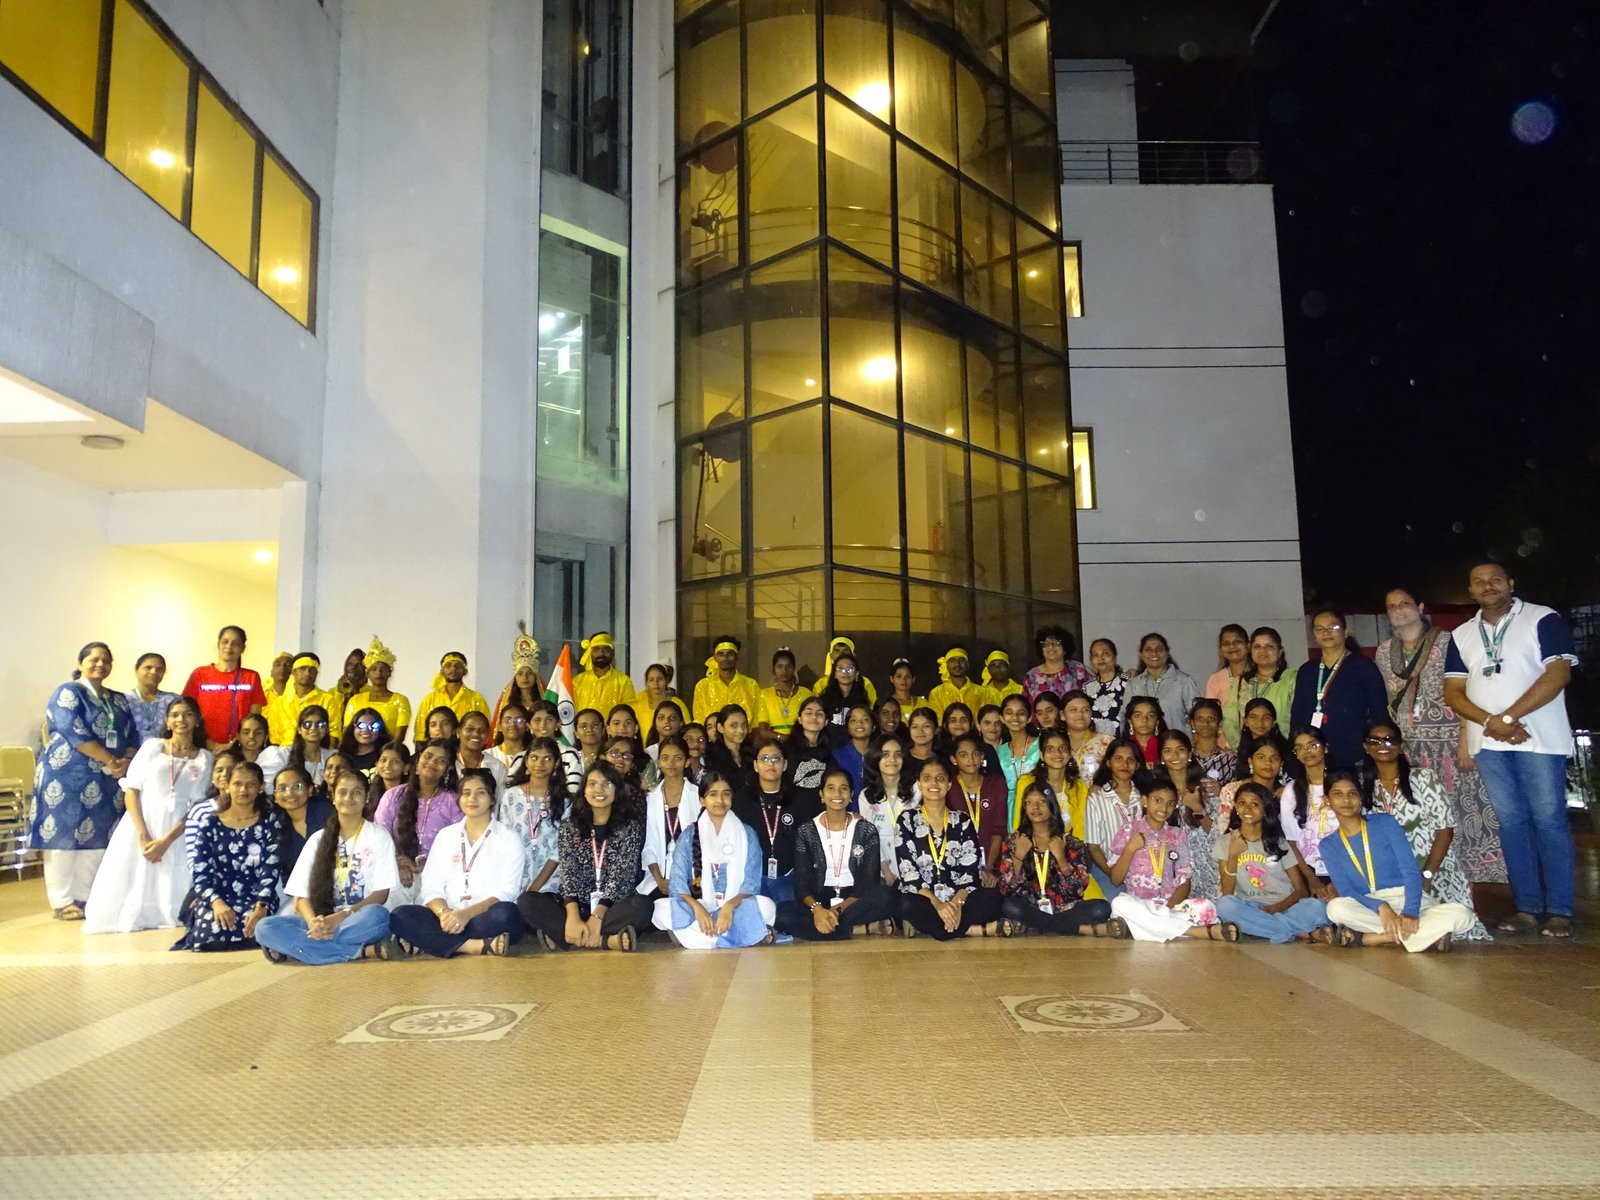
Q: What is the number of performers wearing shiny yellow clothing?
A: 13